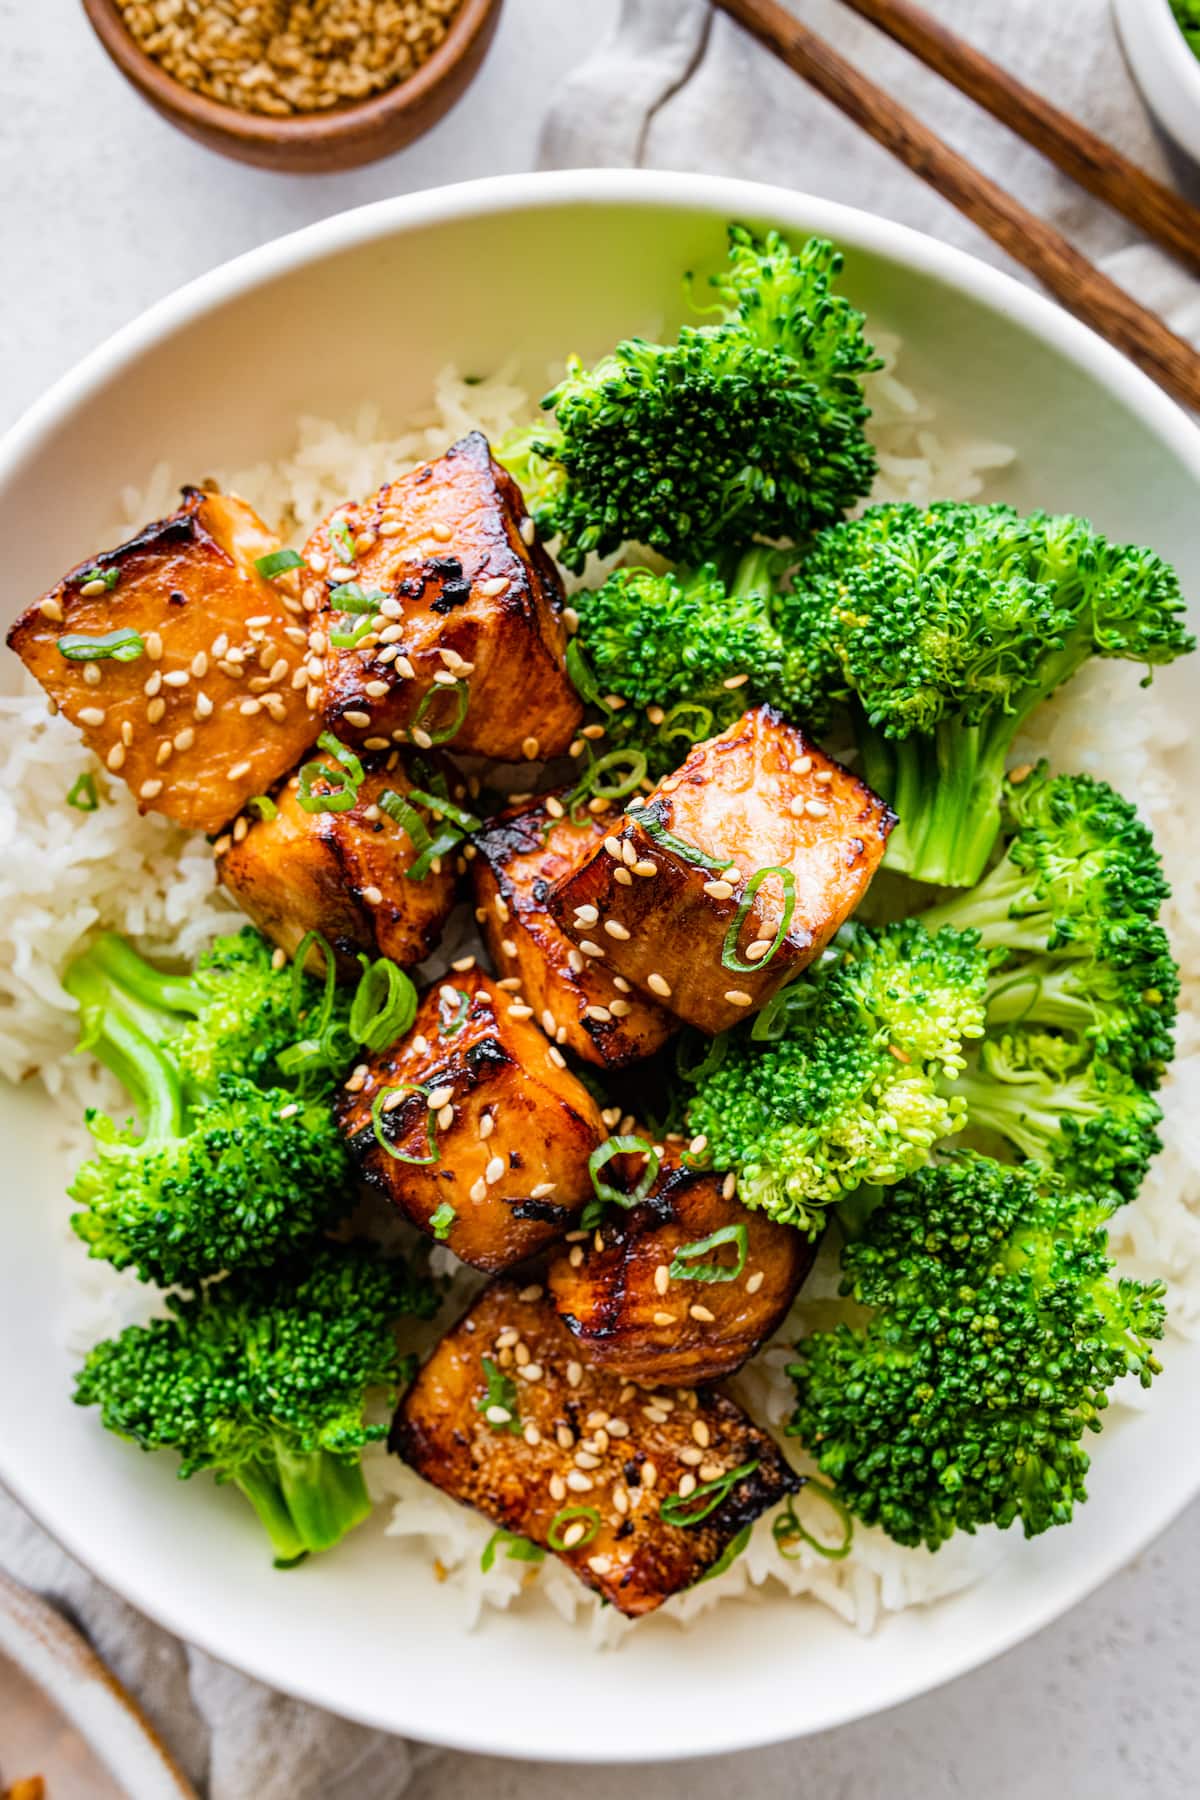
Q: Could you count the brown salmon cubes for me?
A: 8